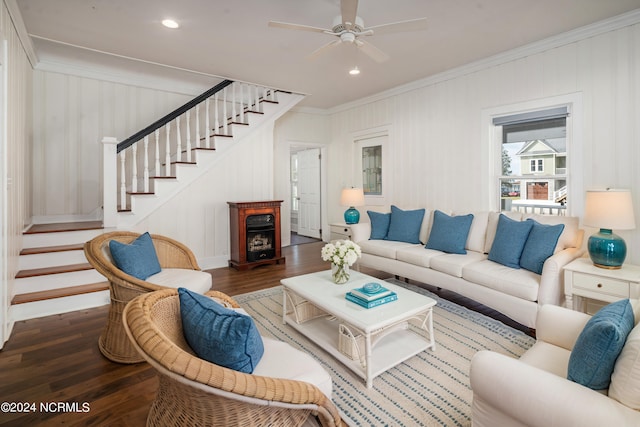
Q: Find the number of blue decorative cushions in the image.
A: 8